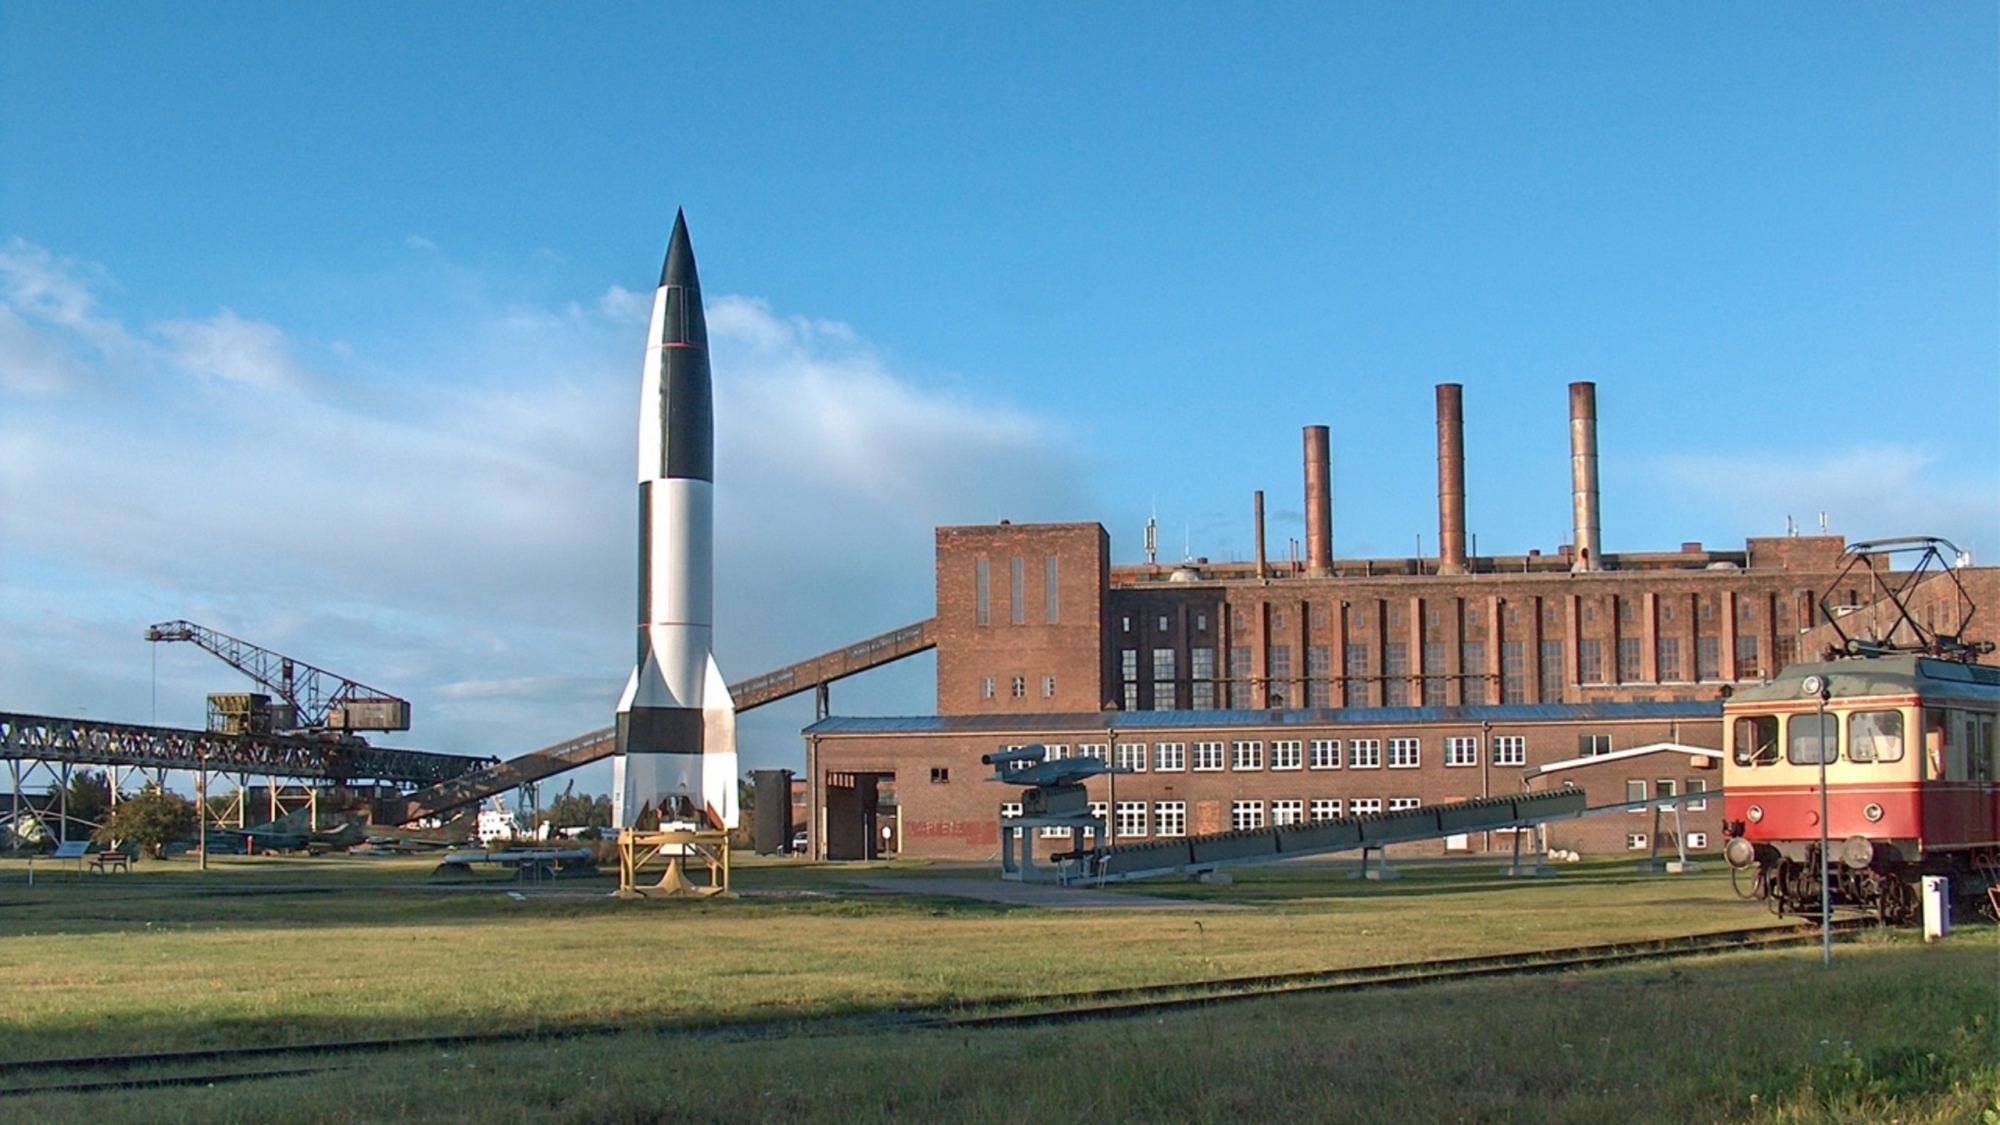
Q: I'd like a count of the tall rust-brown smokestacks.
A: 3